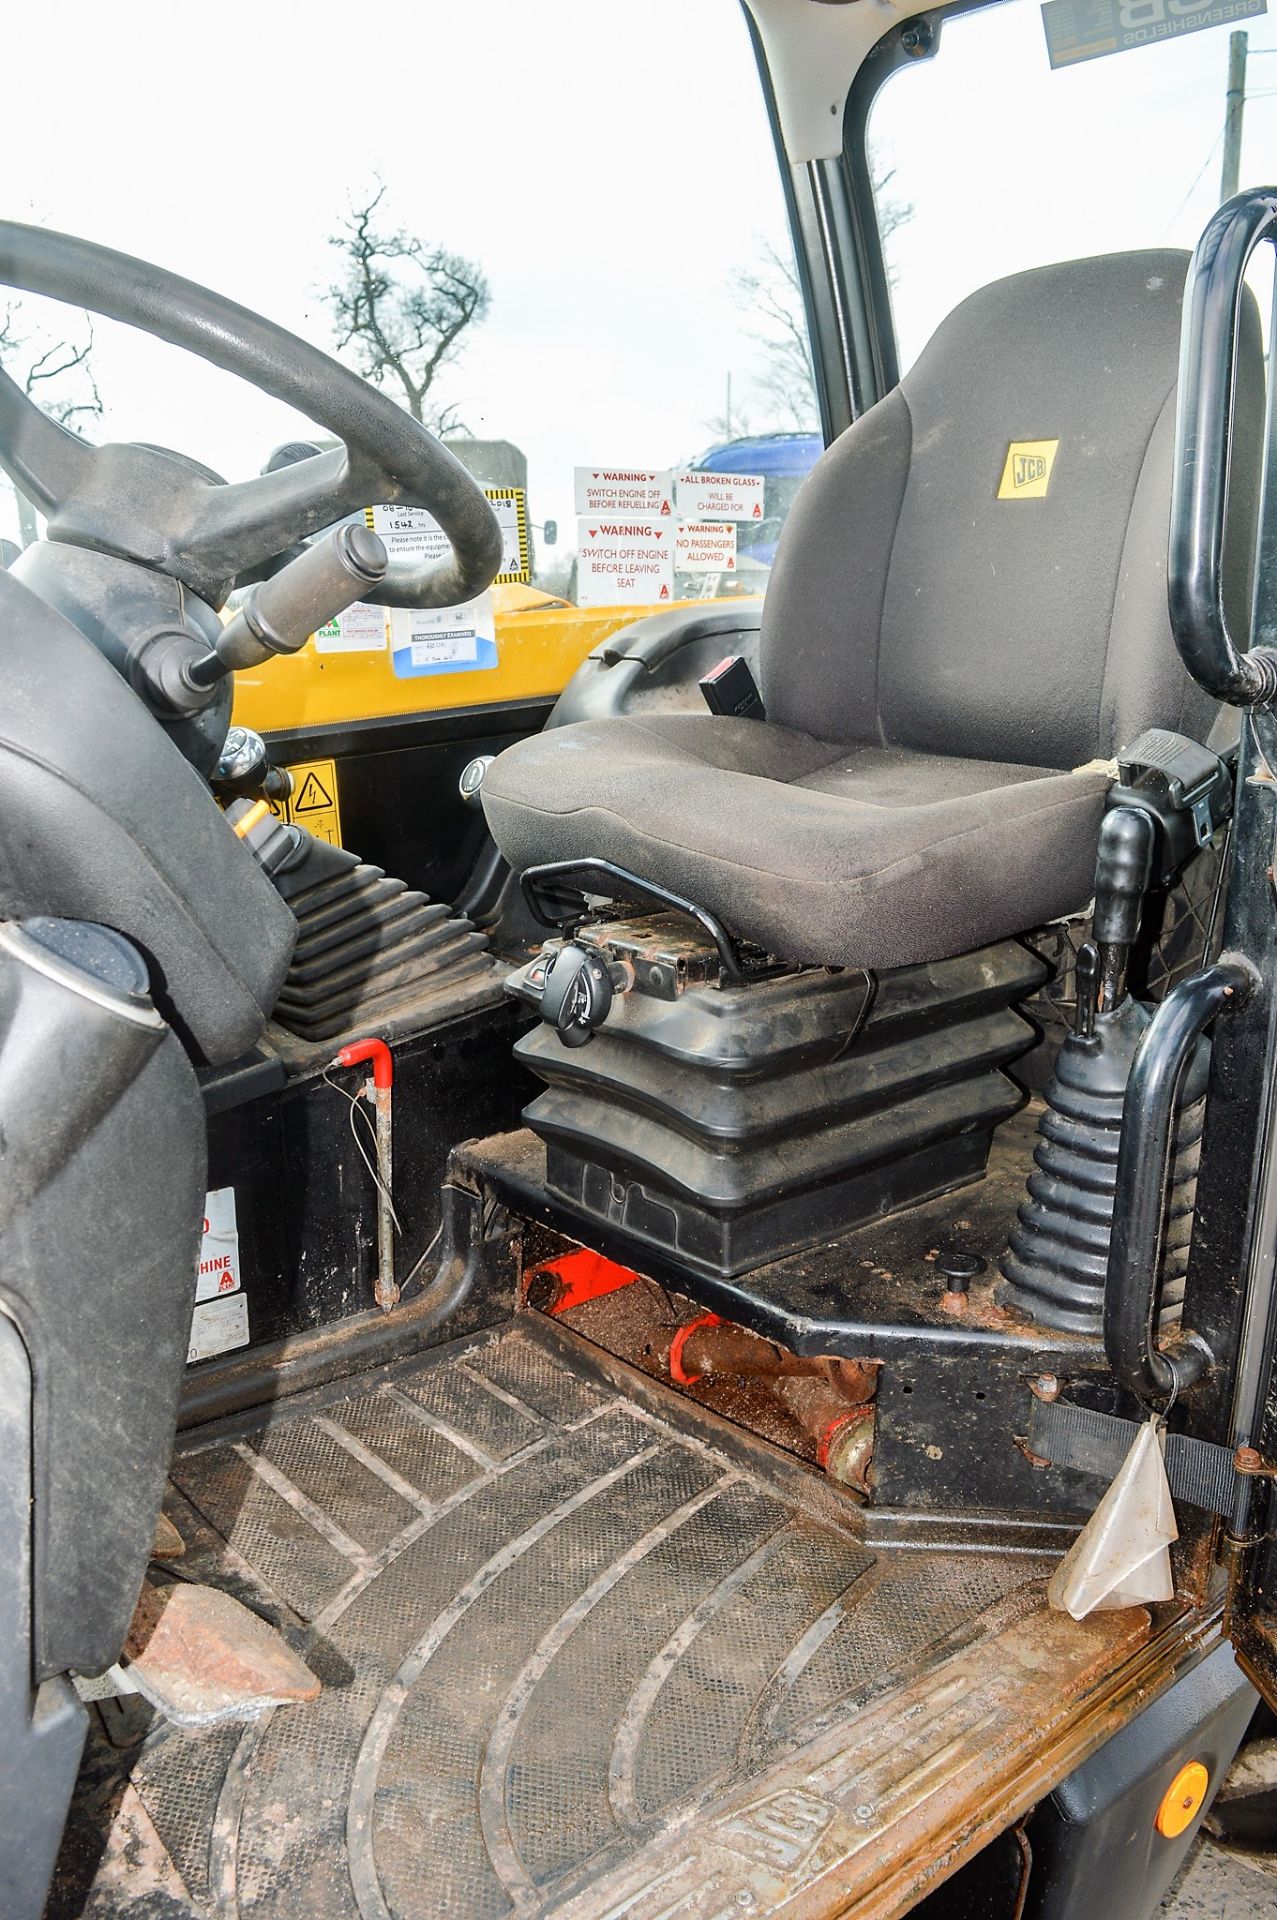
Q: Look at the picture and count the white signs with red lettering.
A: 5